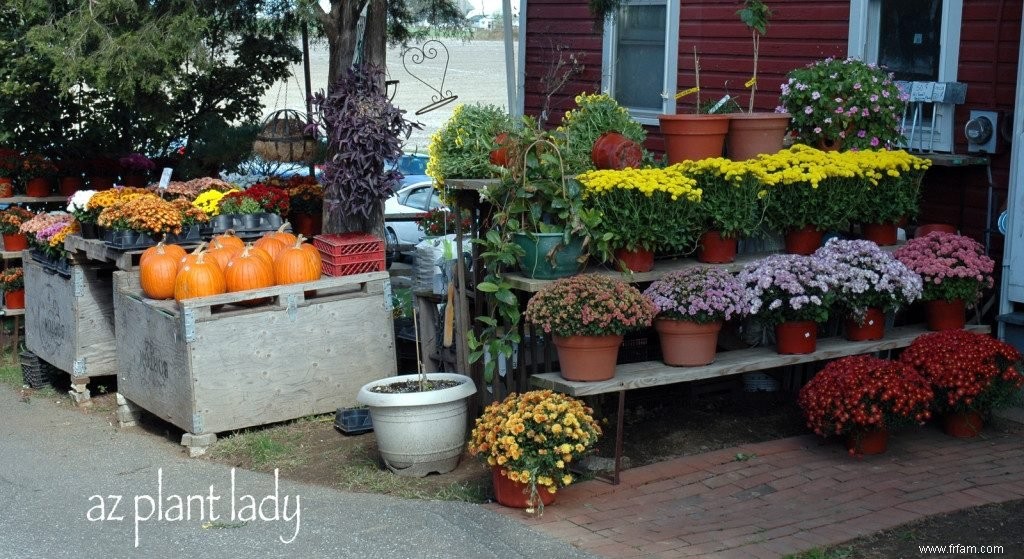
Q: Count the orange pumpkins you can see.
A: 11